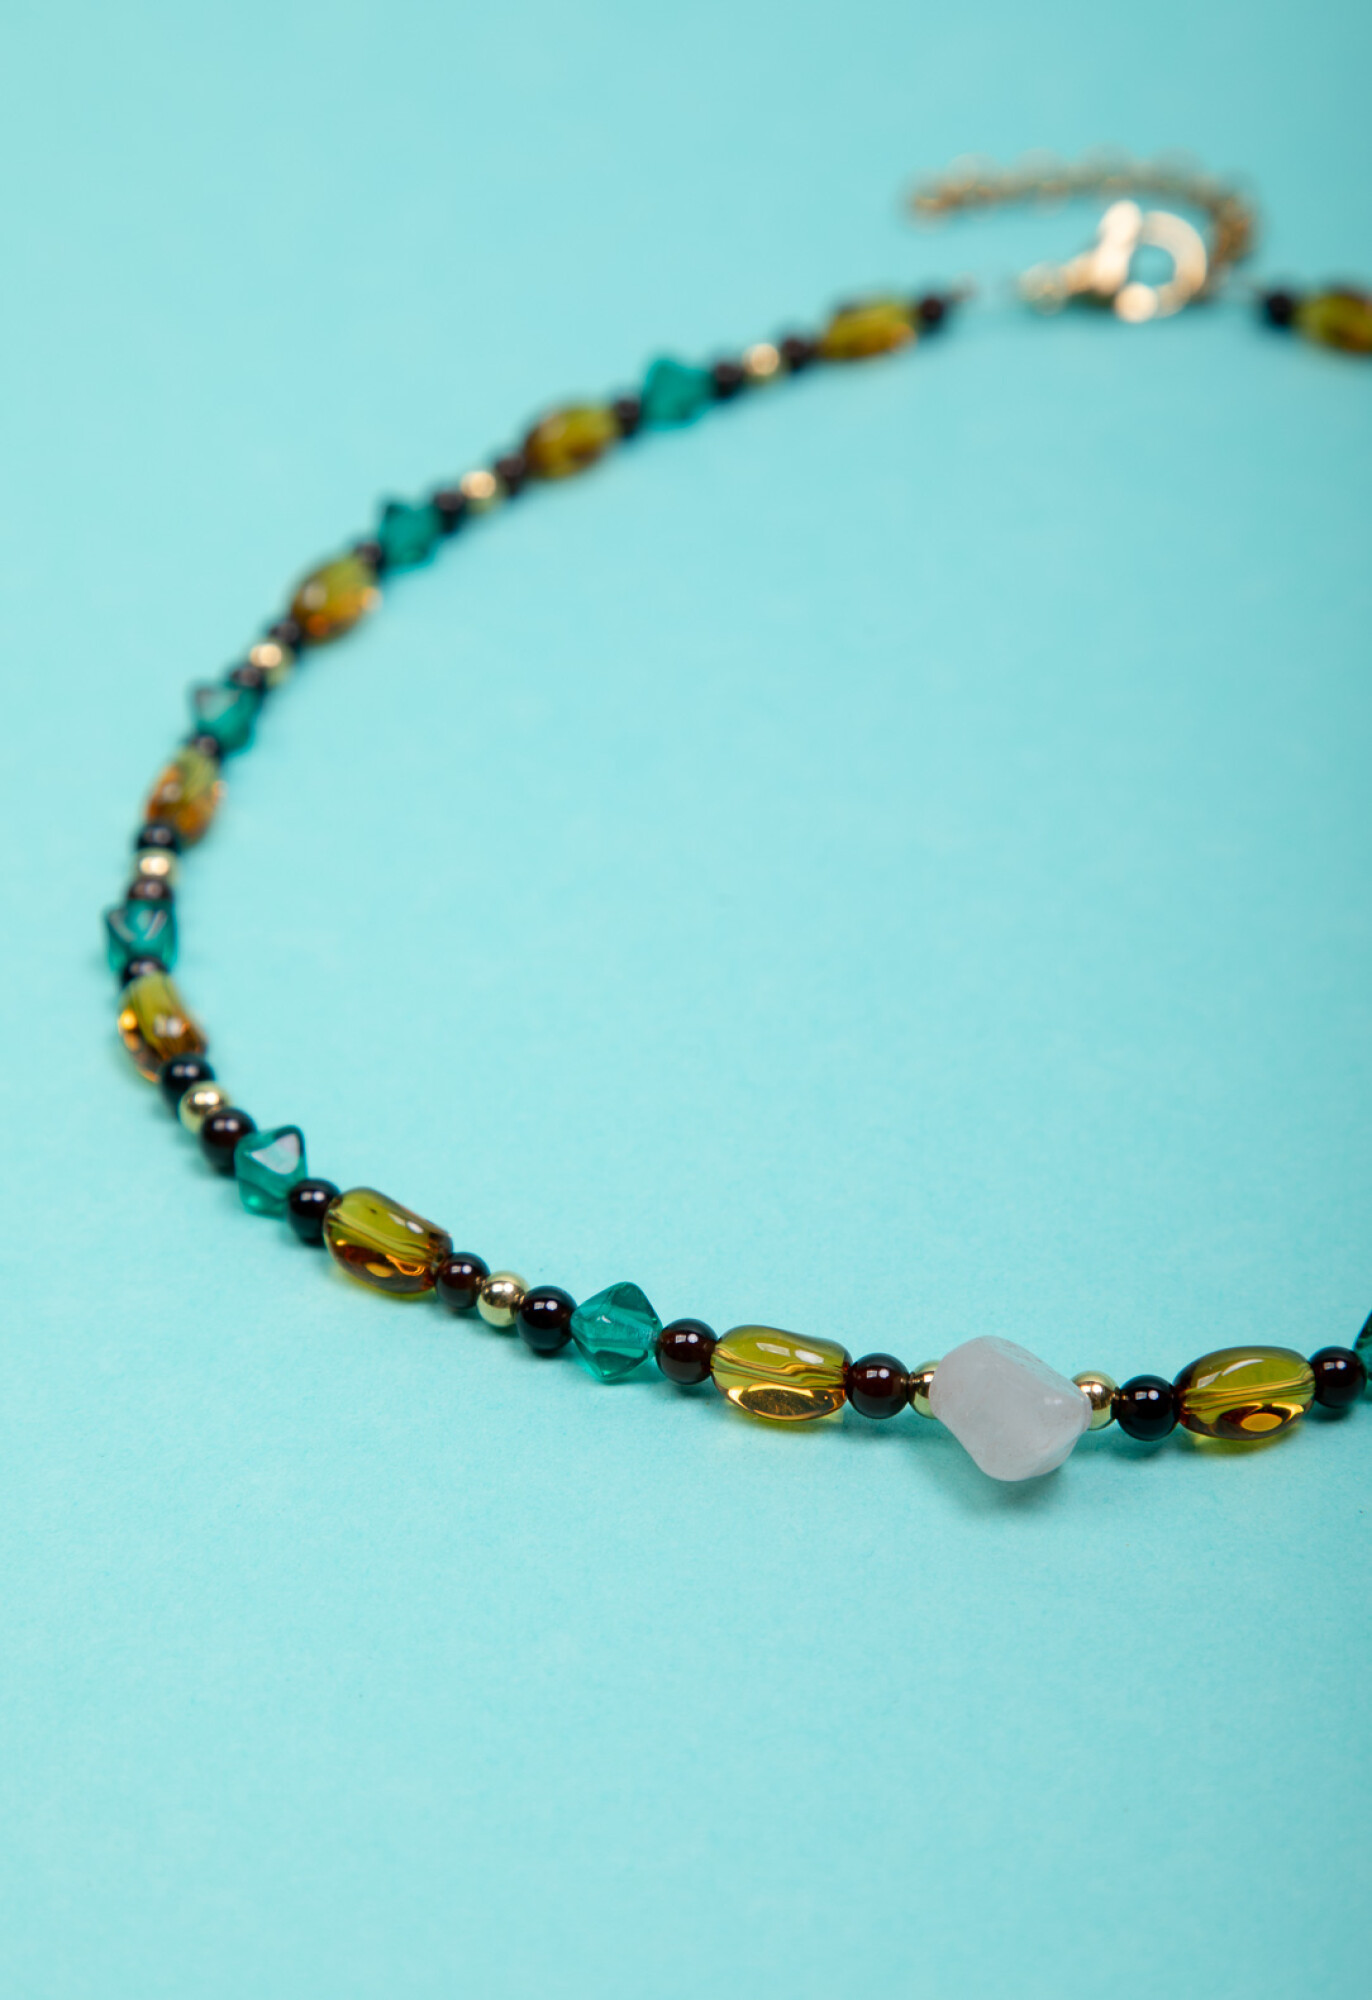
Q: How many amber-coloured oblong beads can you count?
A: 9